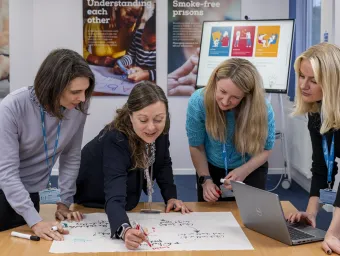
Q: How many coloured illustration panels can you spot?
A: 3